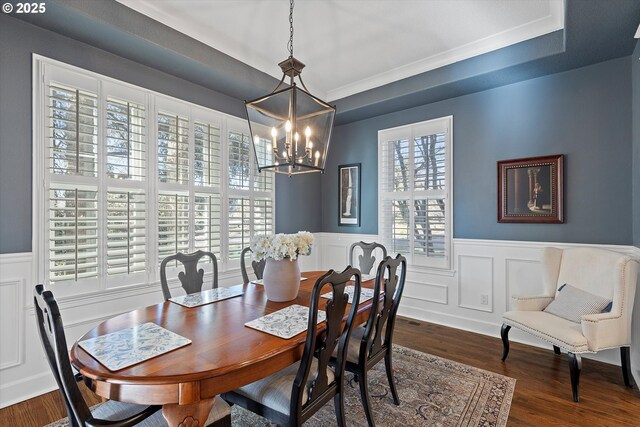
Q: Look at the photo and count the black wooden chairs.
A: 6